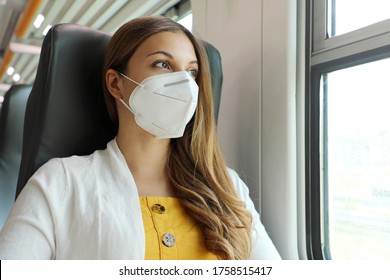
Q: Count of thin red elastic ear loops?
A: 0